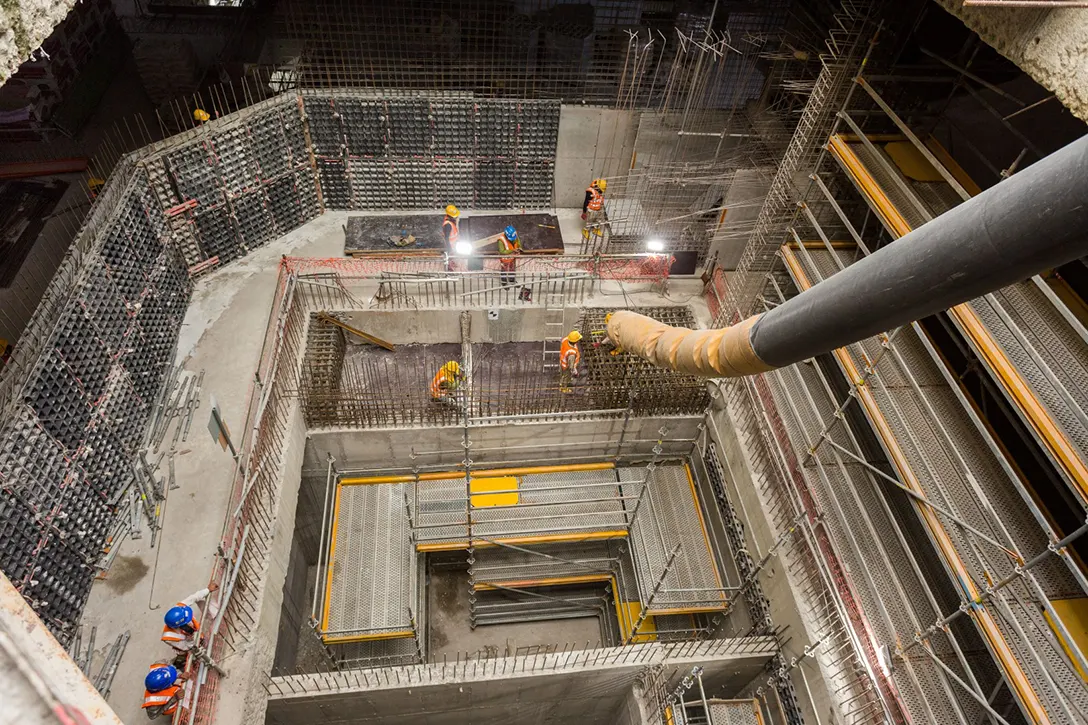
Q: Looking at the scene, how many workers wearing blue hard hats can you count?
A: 3